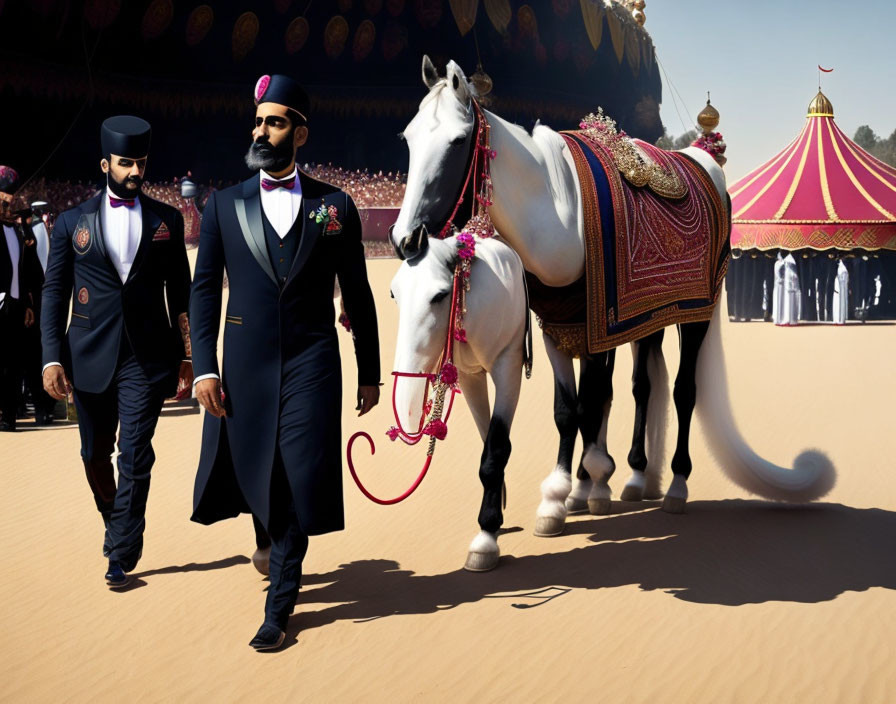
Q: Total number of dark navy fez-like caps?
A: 2